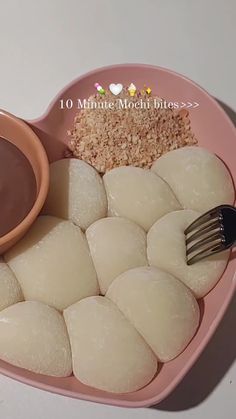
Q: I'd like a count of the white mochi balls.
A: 10